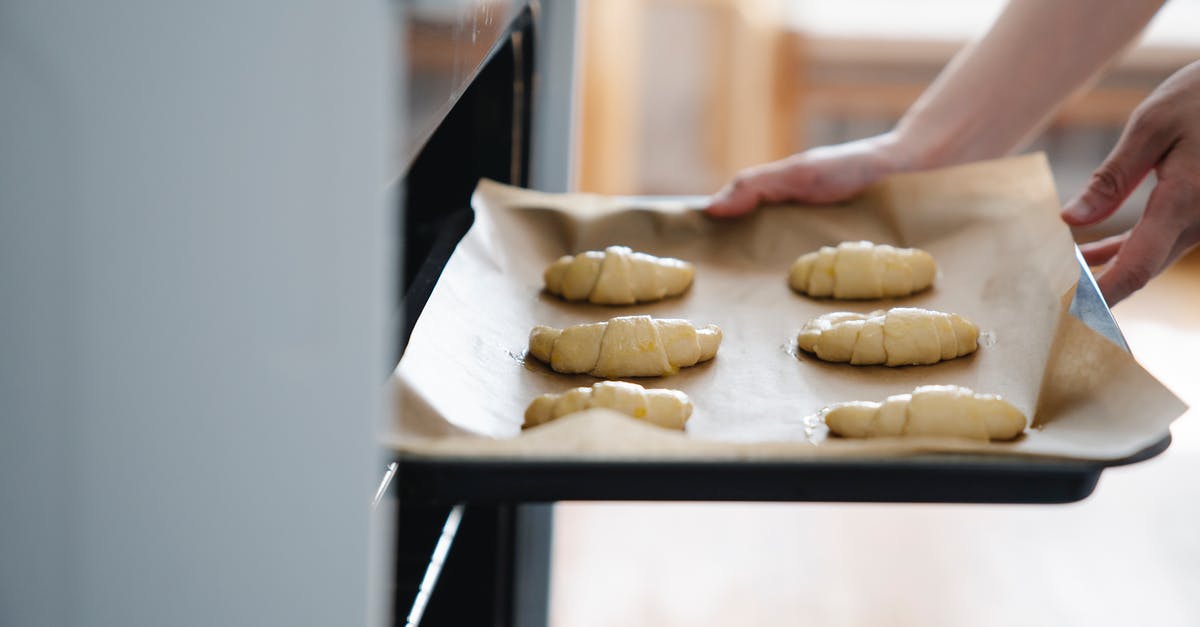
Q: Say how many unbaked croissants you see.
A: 6